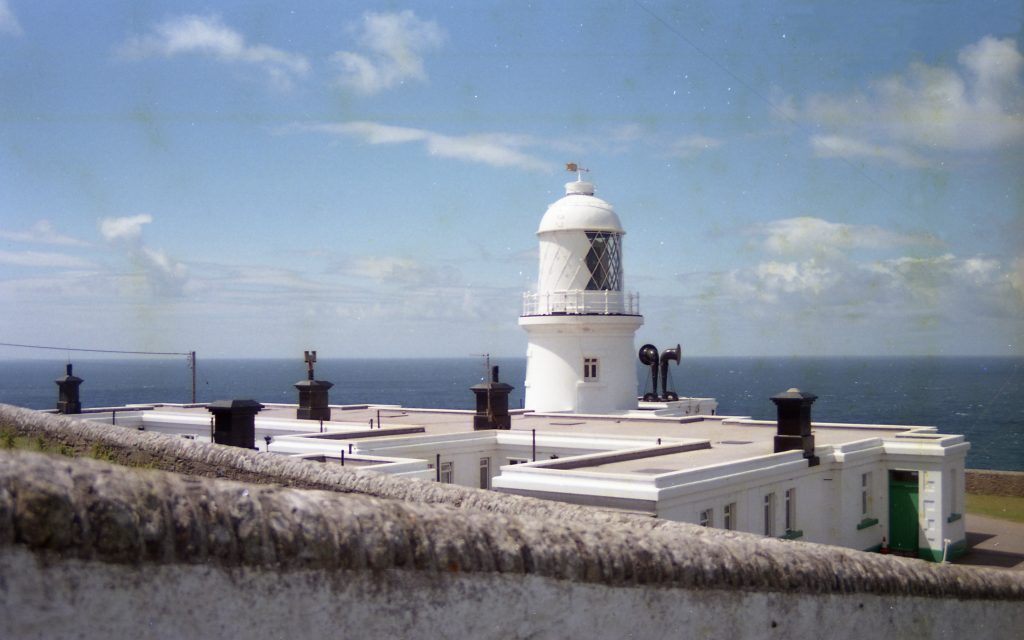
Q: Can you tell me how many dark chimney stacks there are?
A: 5